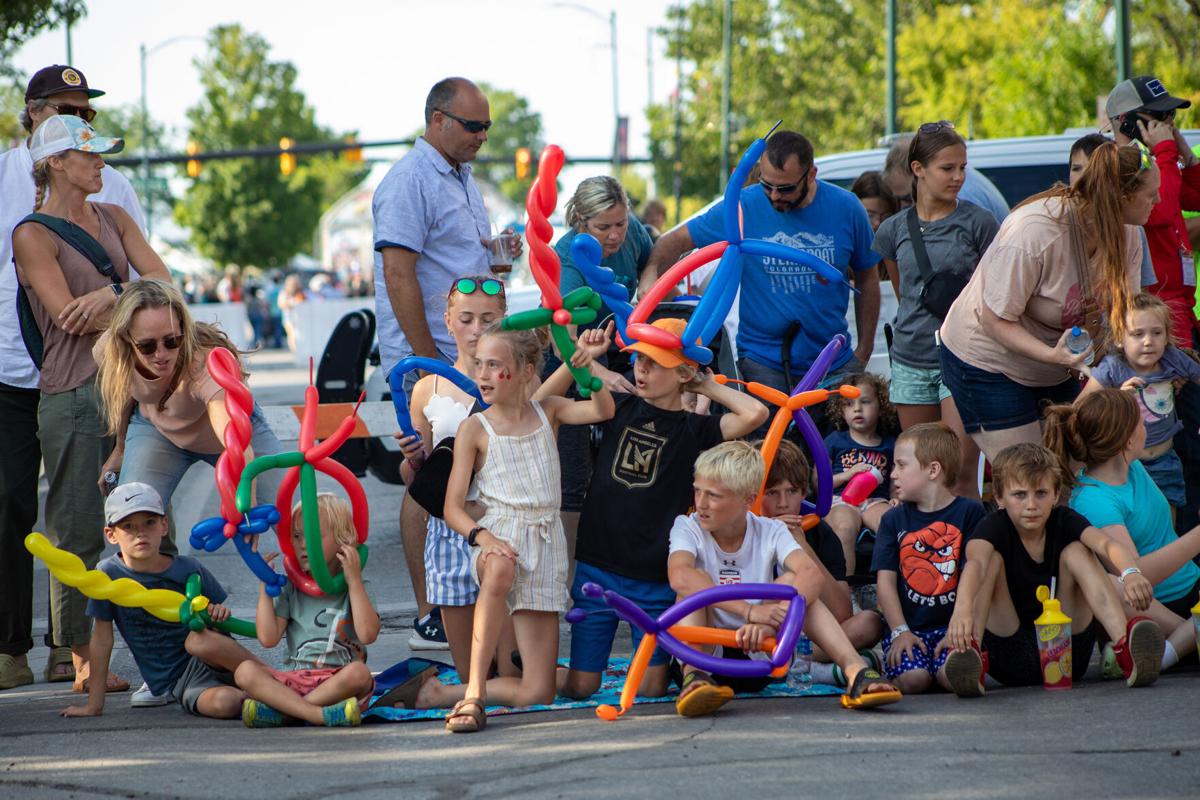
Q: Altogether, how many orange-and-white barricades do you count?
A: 1